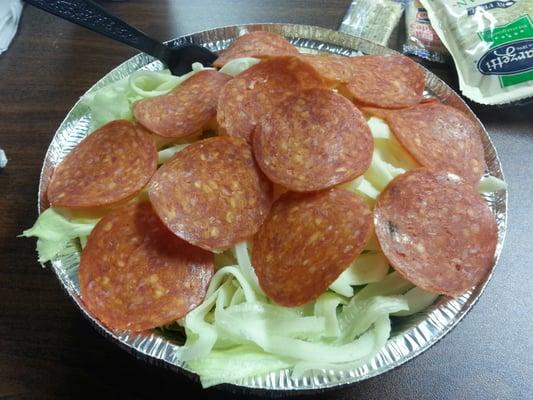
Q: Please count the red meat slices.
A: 12